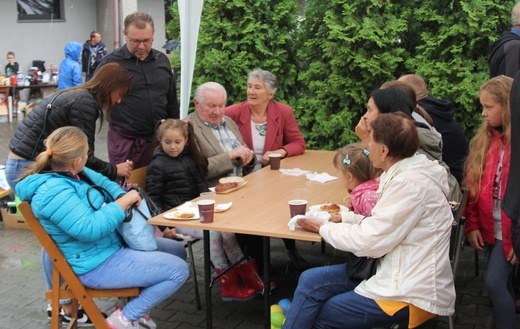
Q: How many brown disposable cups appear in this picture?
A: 3